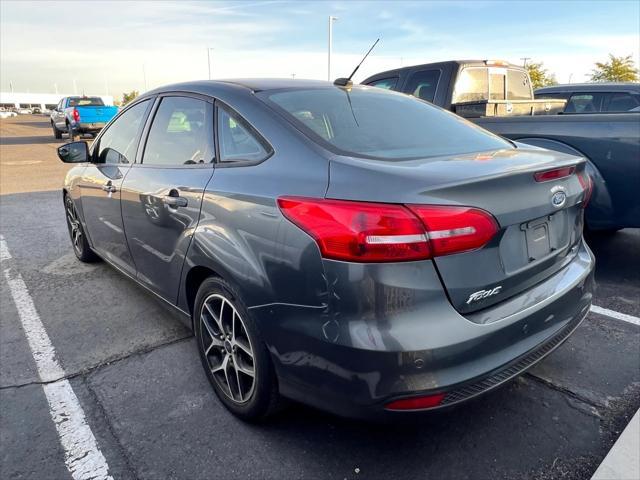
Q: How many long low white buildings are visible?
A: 1